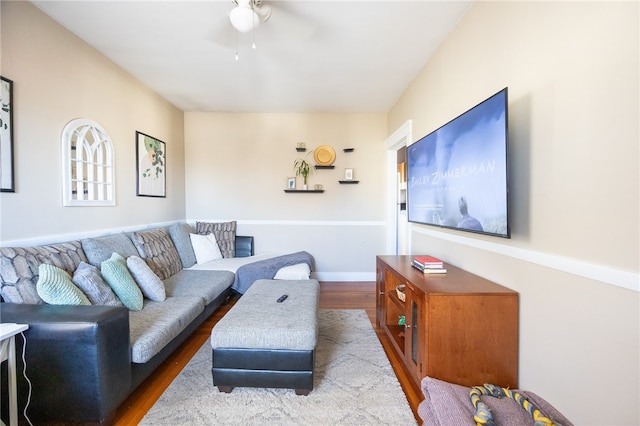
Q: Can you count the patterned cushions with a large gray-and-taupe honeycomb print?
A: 3